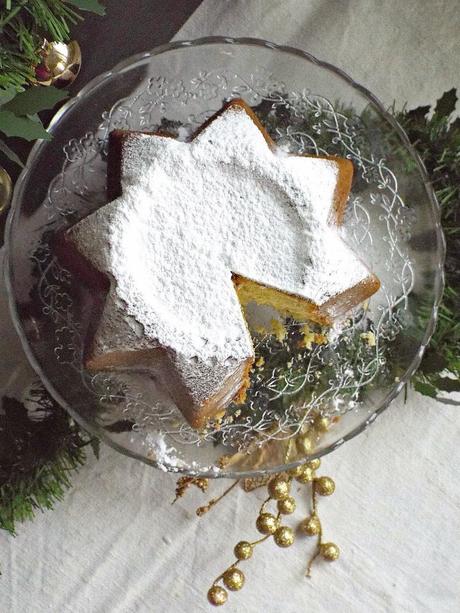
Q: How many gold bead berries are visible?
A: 15